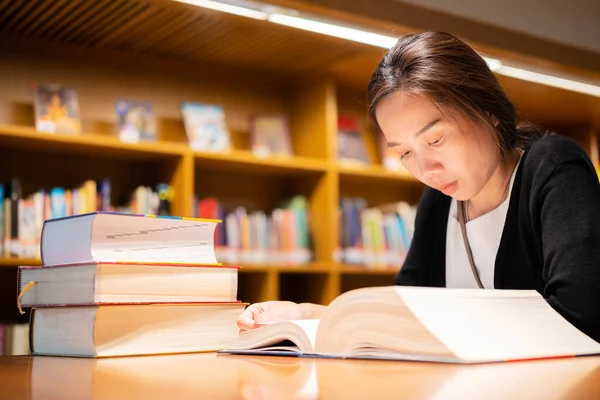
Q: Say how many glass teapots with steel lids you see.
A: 0